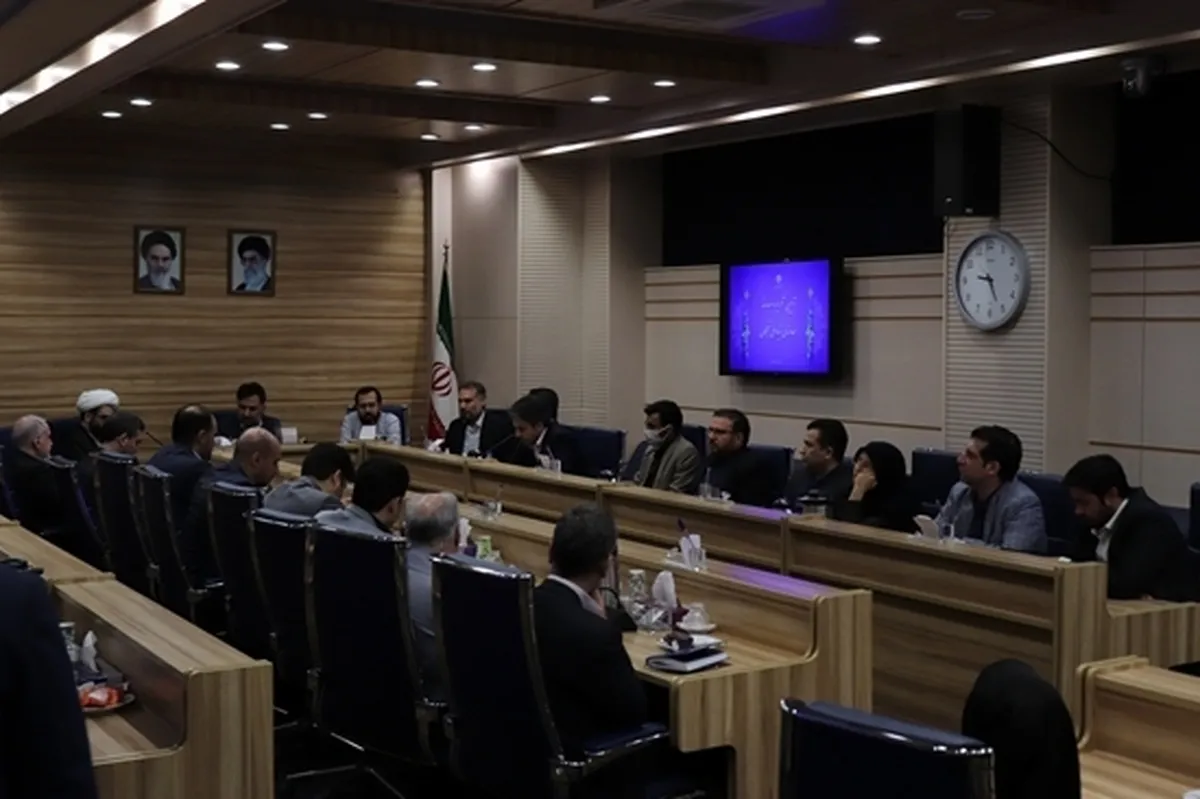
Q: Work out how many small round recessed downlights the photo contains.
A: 13